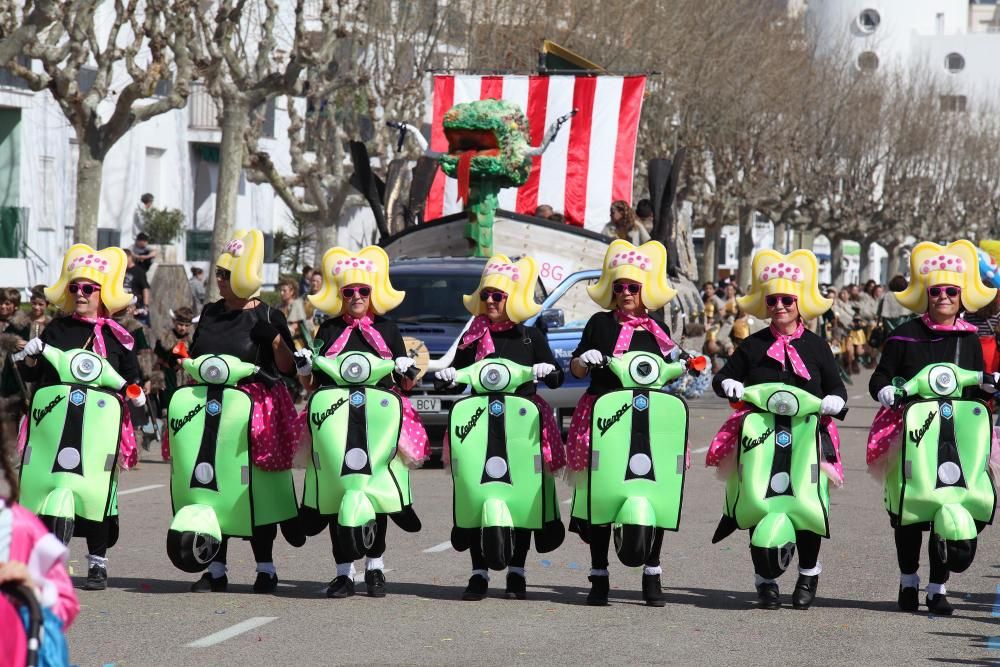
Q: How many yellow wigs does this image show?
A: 7